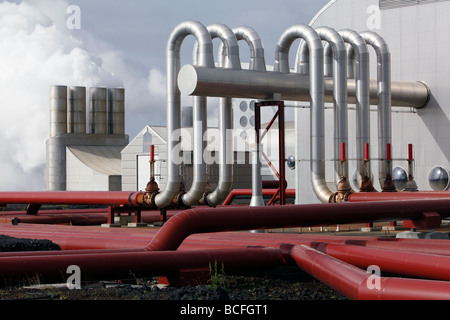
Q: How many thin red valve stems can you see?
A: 5